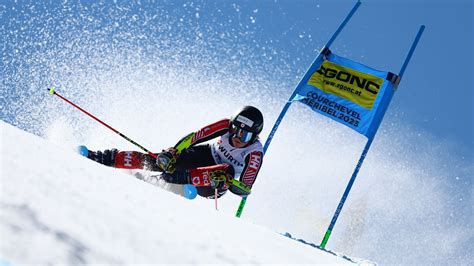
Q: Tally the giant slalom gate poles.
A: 2